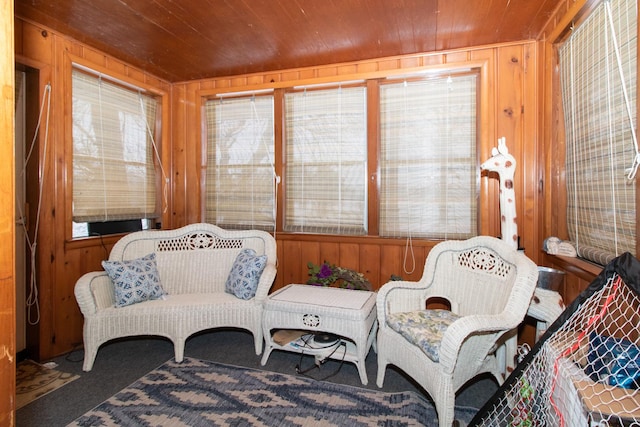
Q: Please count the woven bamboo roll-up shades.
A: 5